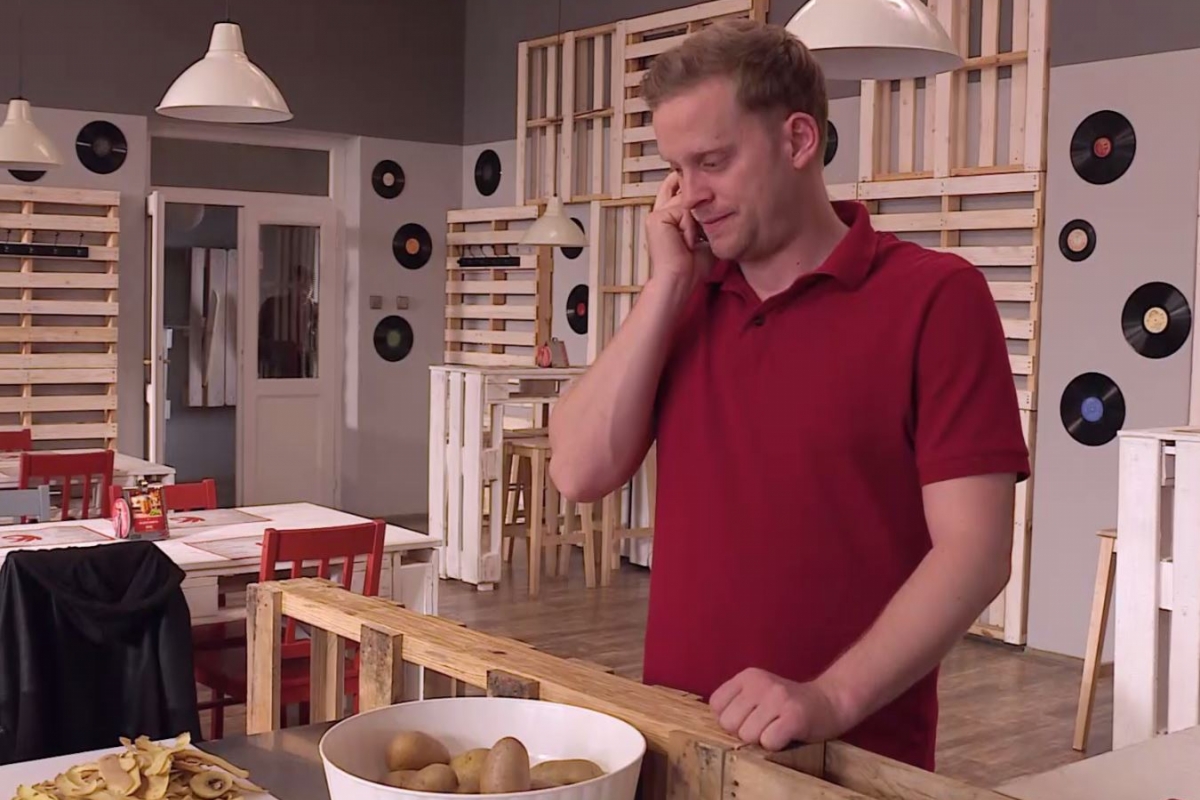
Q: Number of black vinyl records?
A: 13